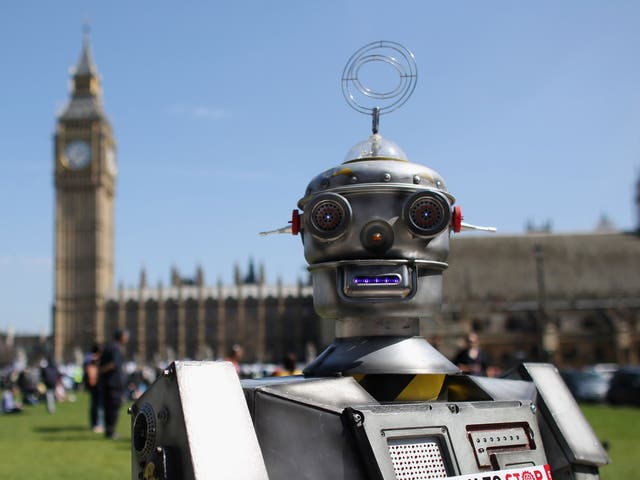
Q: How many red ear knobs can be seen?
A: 2